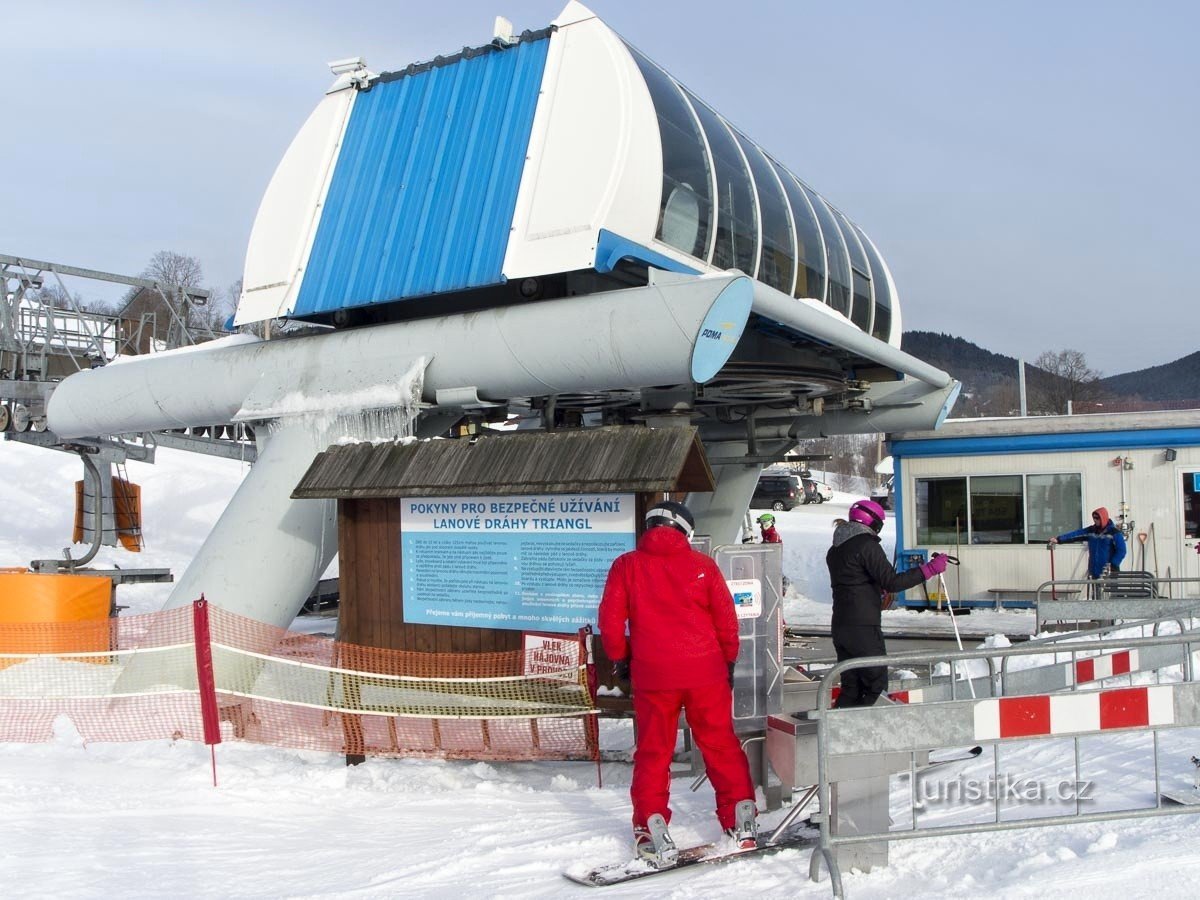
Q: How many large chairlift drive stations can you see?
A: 1